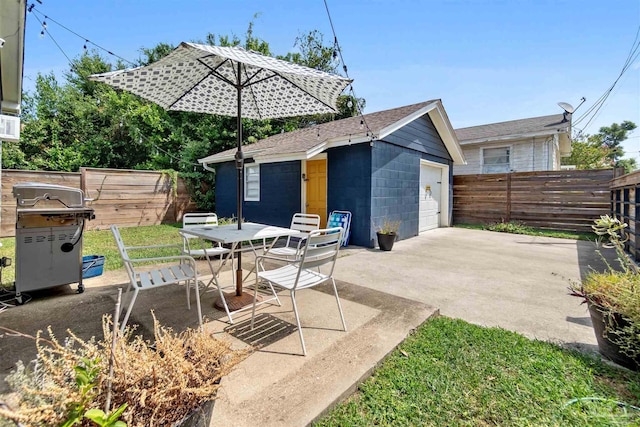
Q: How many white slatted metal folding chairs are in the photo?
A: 4